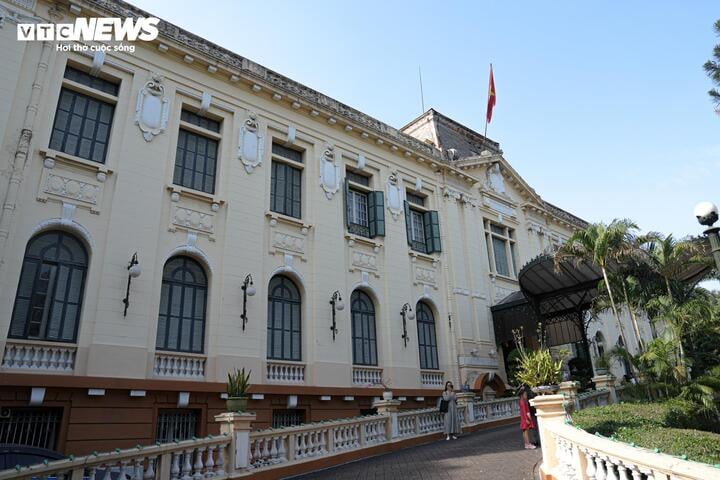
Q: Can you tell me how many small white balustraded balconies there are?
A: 5